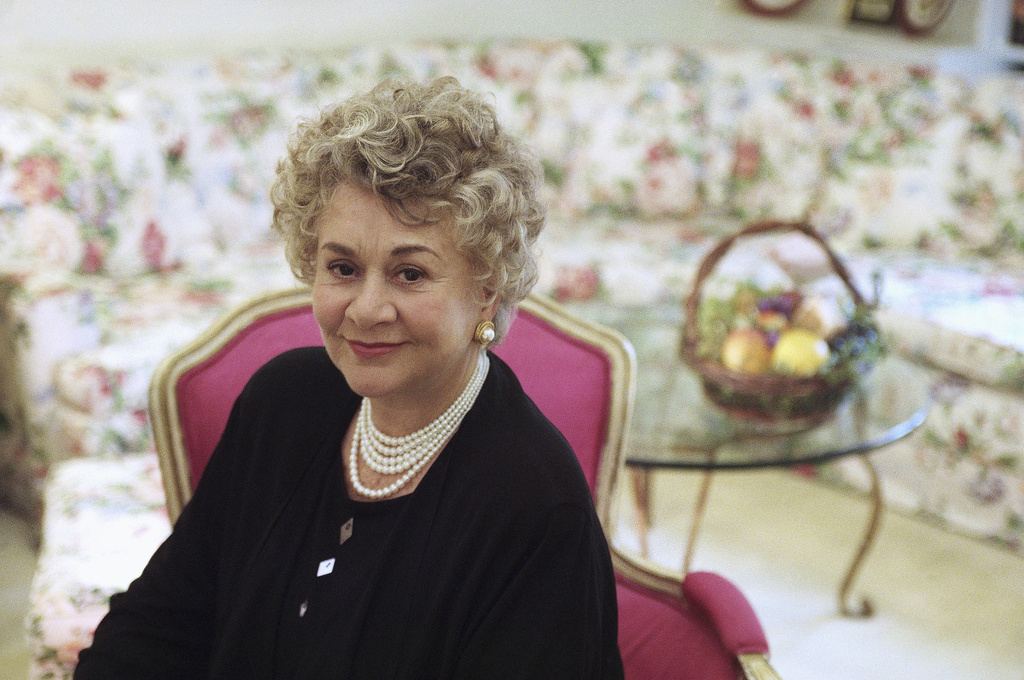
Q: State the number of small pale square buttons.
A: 3